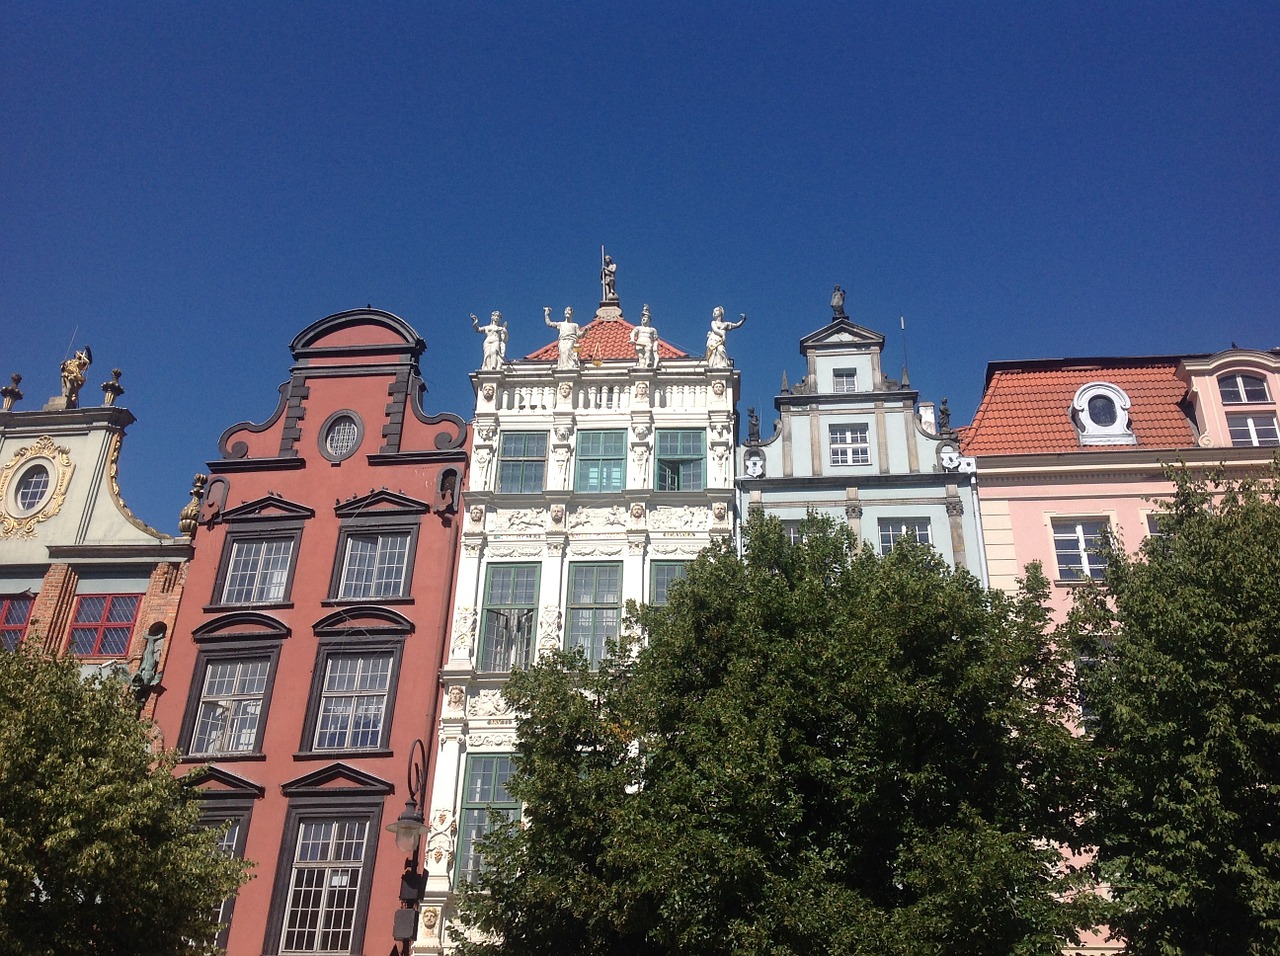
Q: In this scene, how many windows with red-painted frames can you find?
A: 2